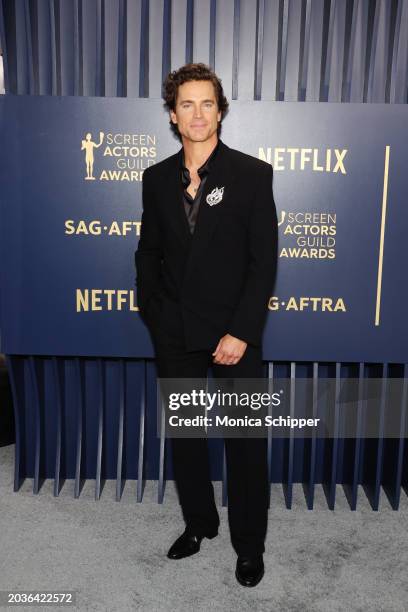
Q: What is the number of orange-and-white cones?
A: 0